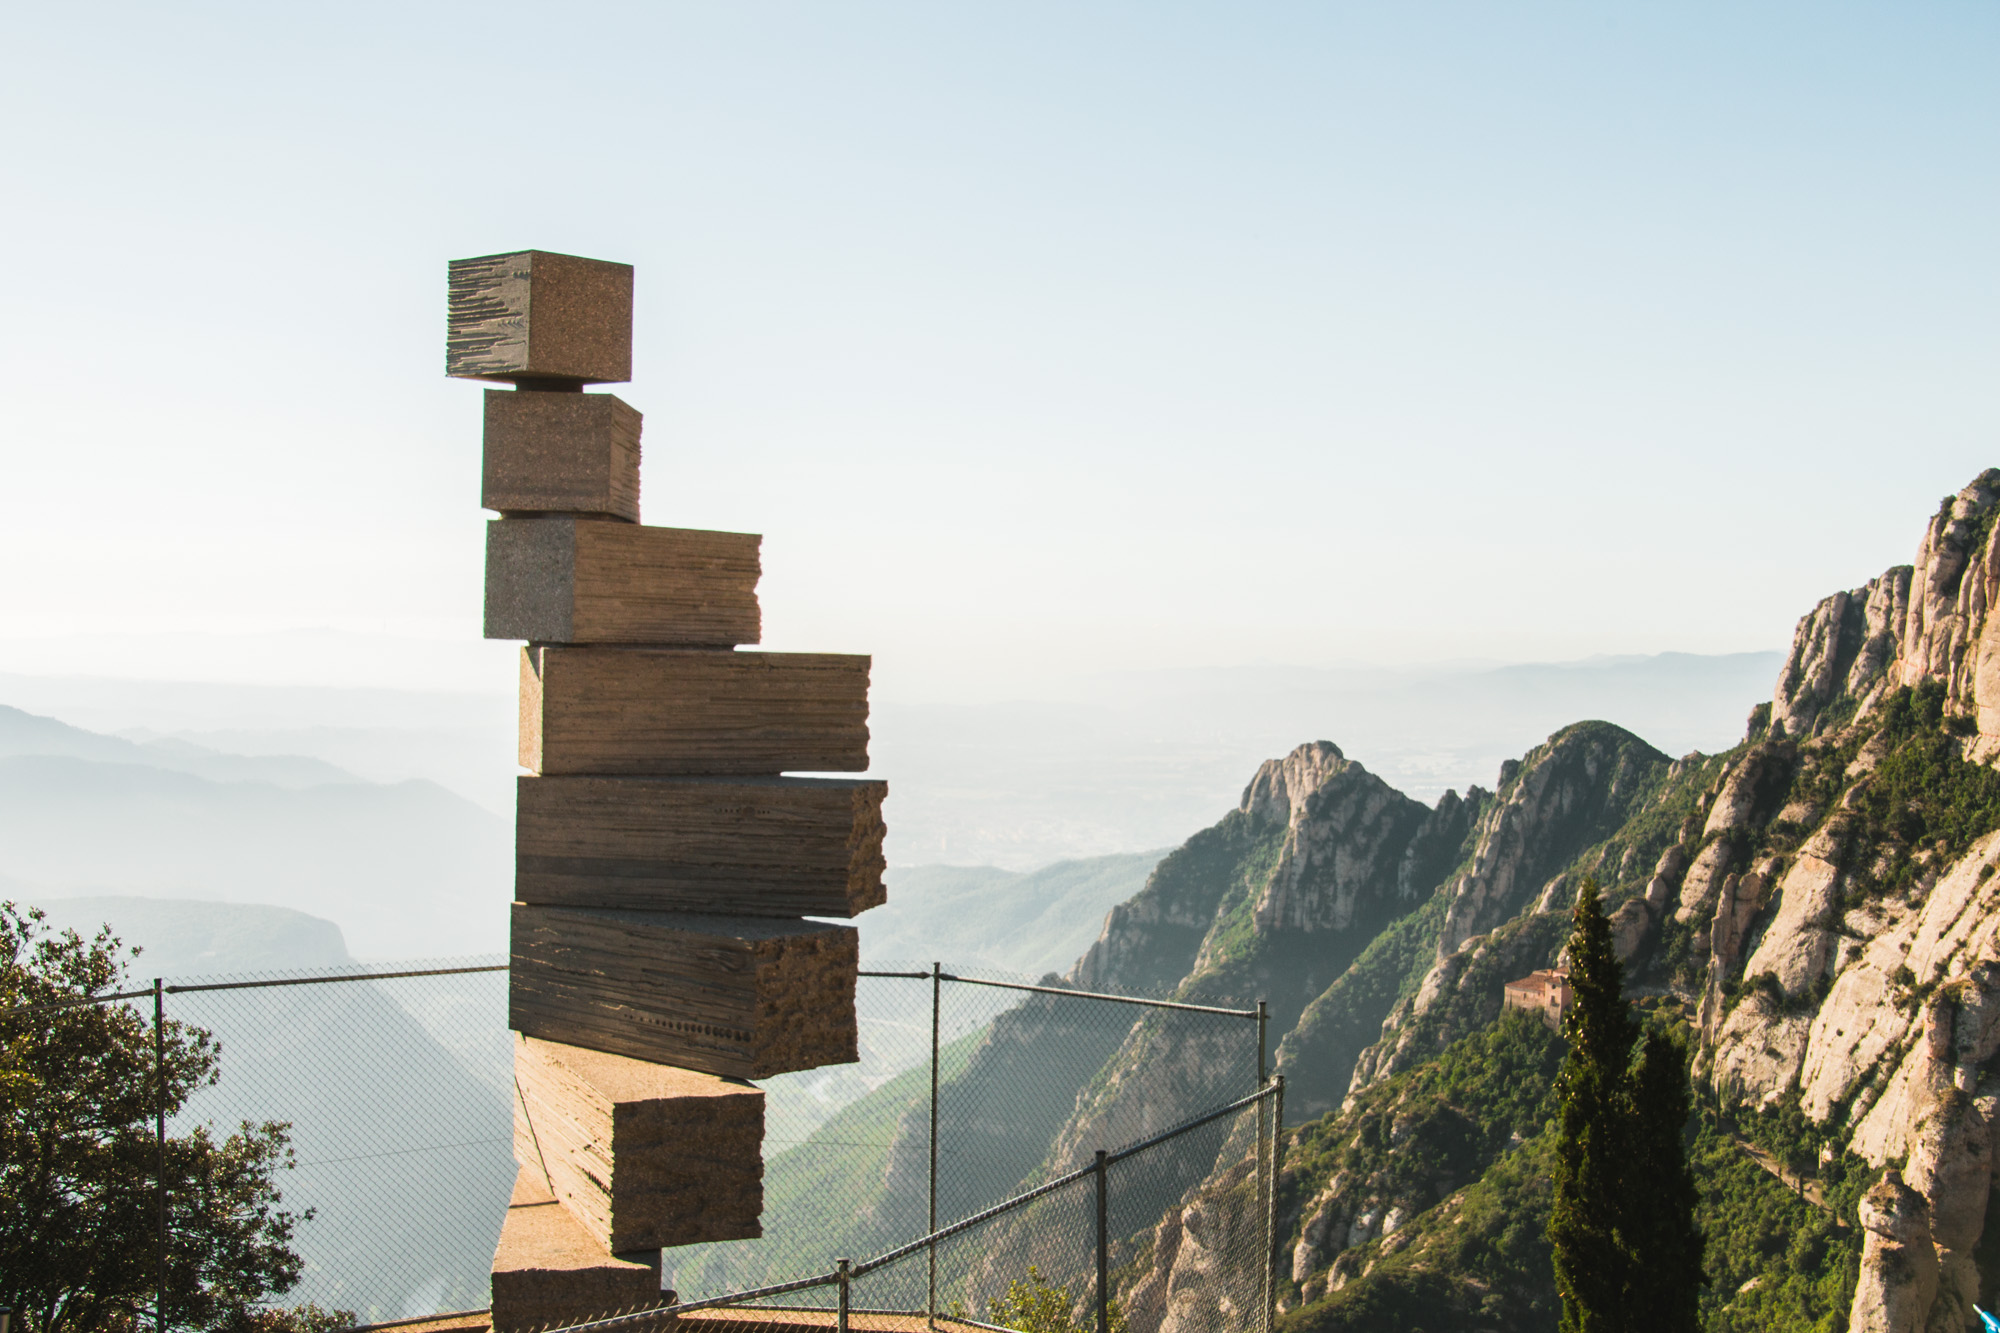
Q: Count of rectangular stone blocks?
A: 8